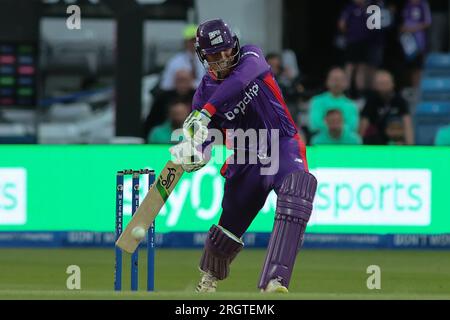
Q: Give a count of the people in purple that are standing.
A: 3